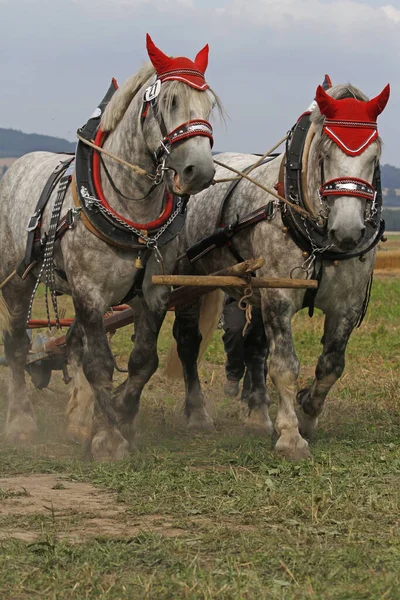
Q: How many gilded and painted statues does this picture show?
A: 0